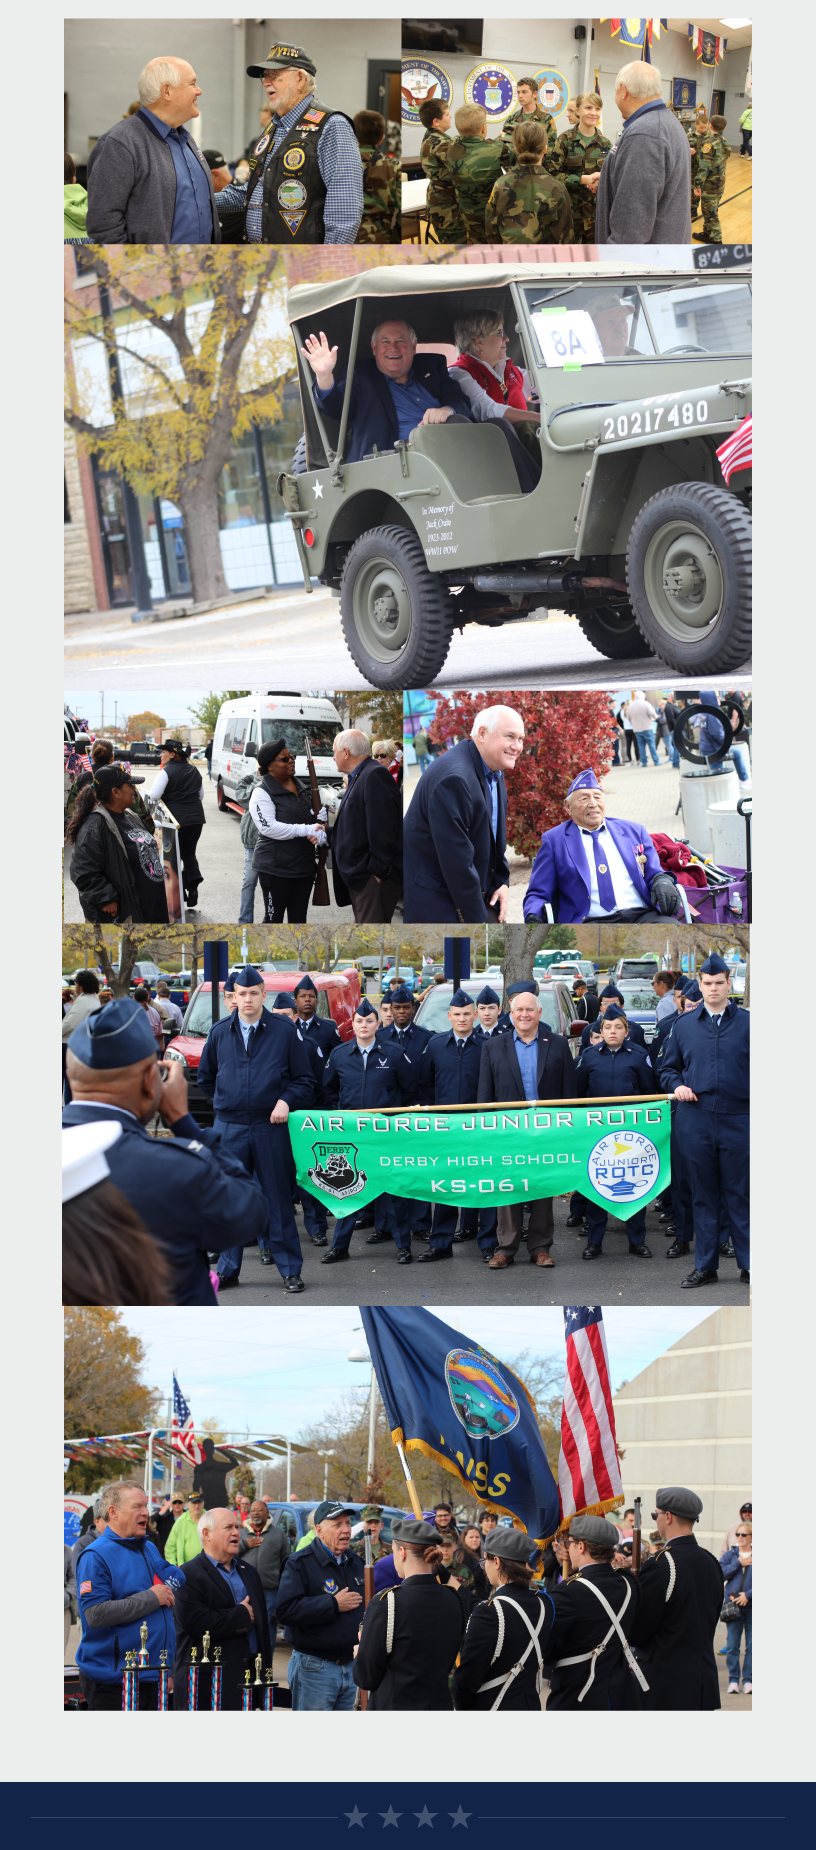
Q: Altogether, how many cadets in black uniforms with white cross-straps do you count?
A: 2